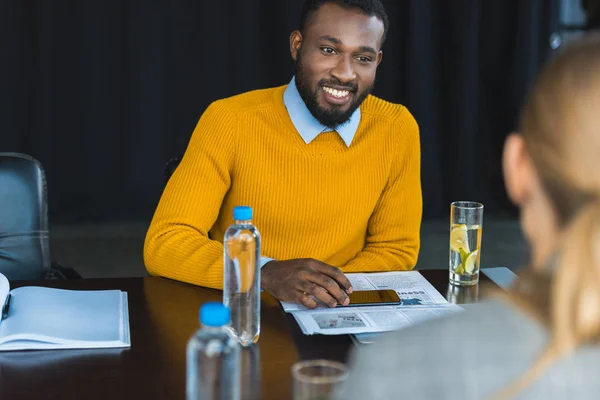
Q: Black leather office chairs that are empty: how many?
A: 1